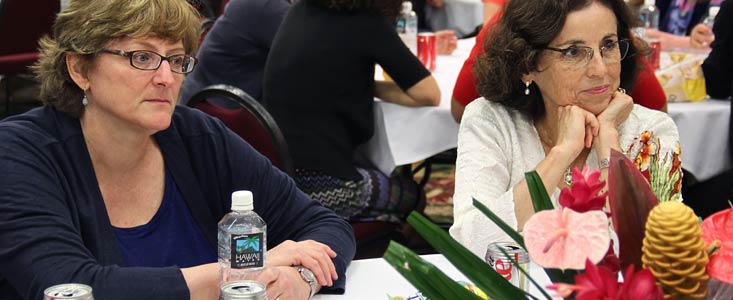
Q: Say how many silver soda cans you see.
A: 3